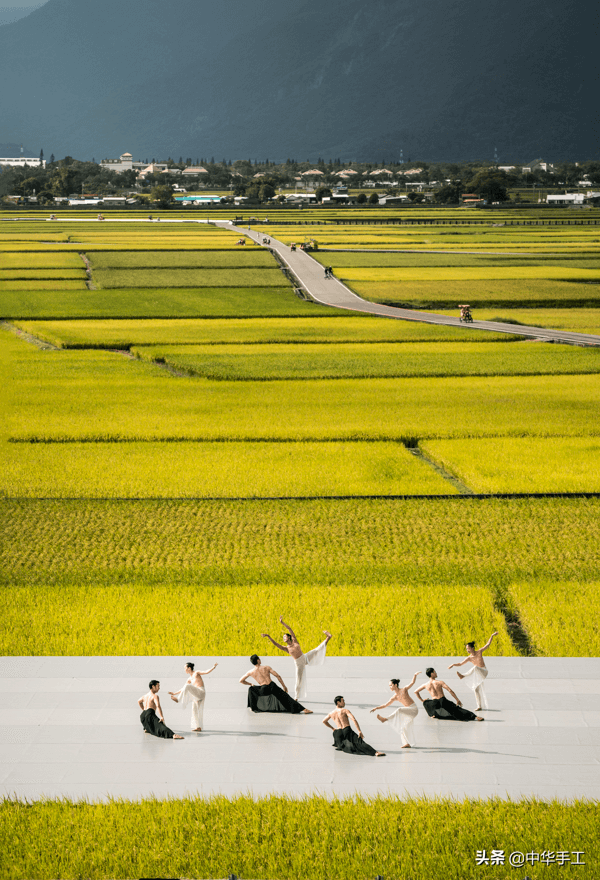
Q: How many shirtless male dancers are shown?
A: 4